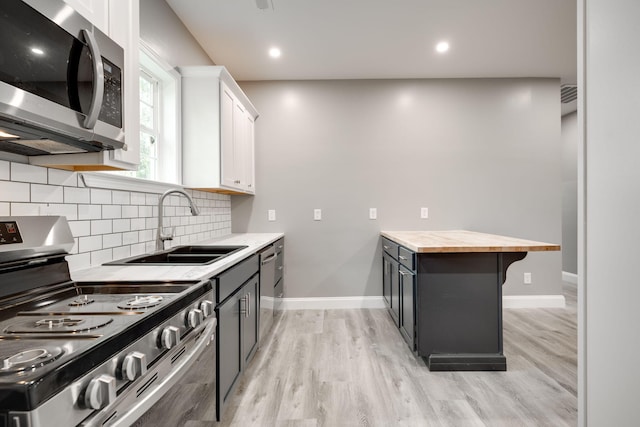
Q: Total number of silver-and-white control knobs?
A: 5